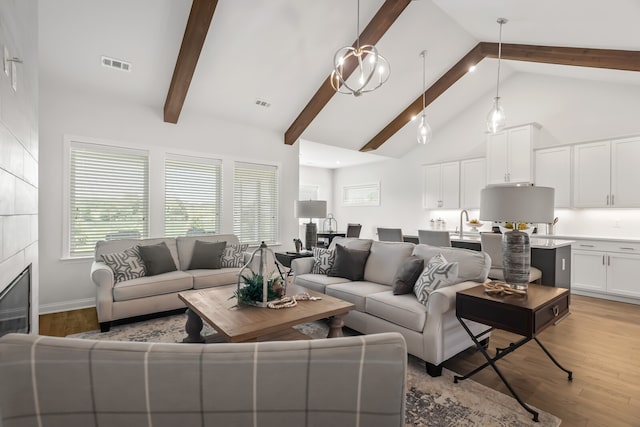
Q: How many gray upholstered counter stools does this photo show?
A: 3